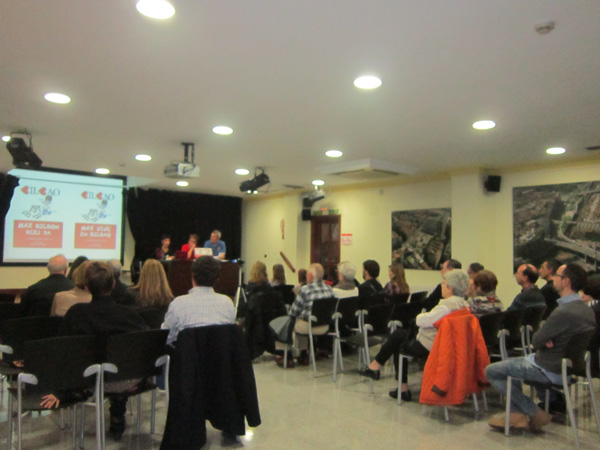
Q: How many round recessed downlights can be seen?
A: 13